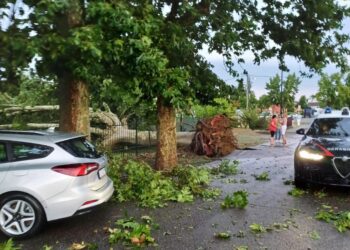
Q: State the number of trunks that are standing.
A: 2